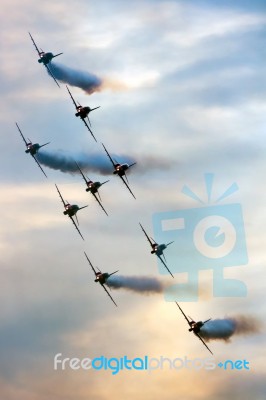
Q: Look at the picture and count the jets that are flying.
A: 9